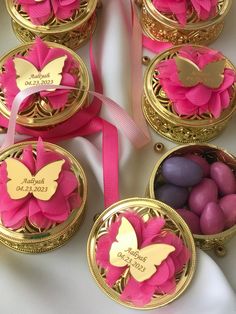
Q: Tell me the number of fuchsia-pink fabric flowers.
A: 6